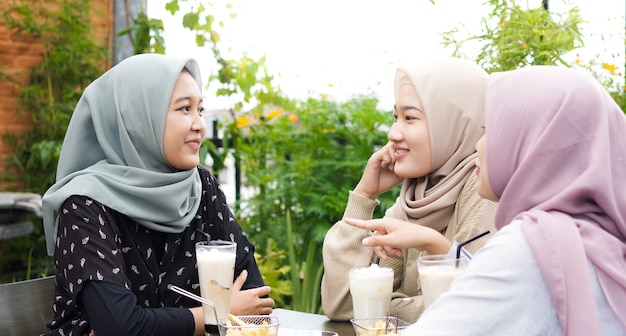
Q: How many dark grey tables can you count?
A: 1